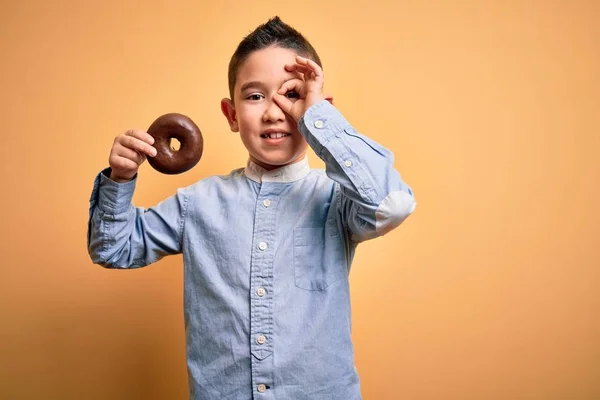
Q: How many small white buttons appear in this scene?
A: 7